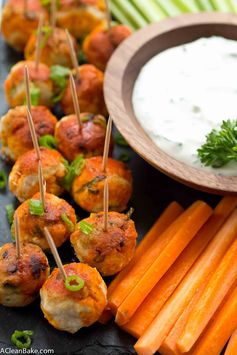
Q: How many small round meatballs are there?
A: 14